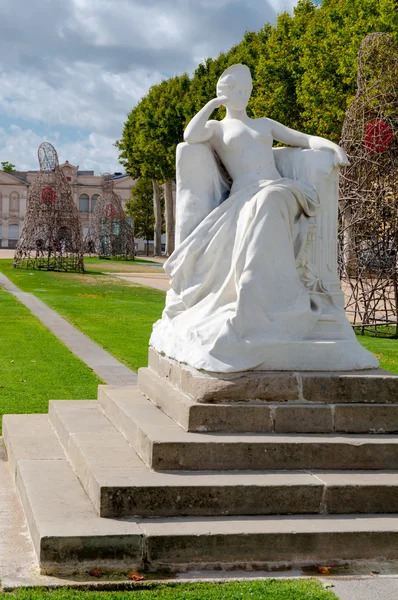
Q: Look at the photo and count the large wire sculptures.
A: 3